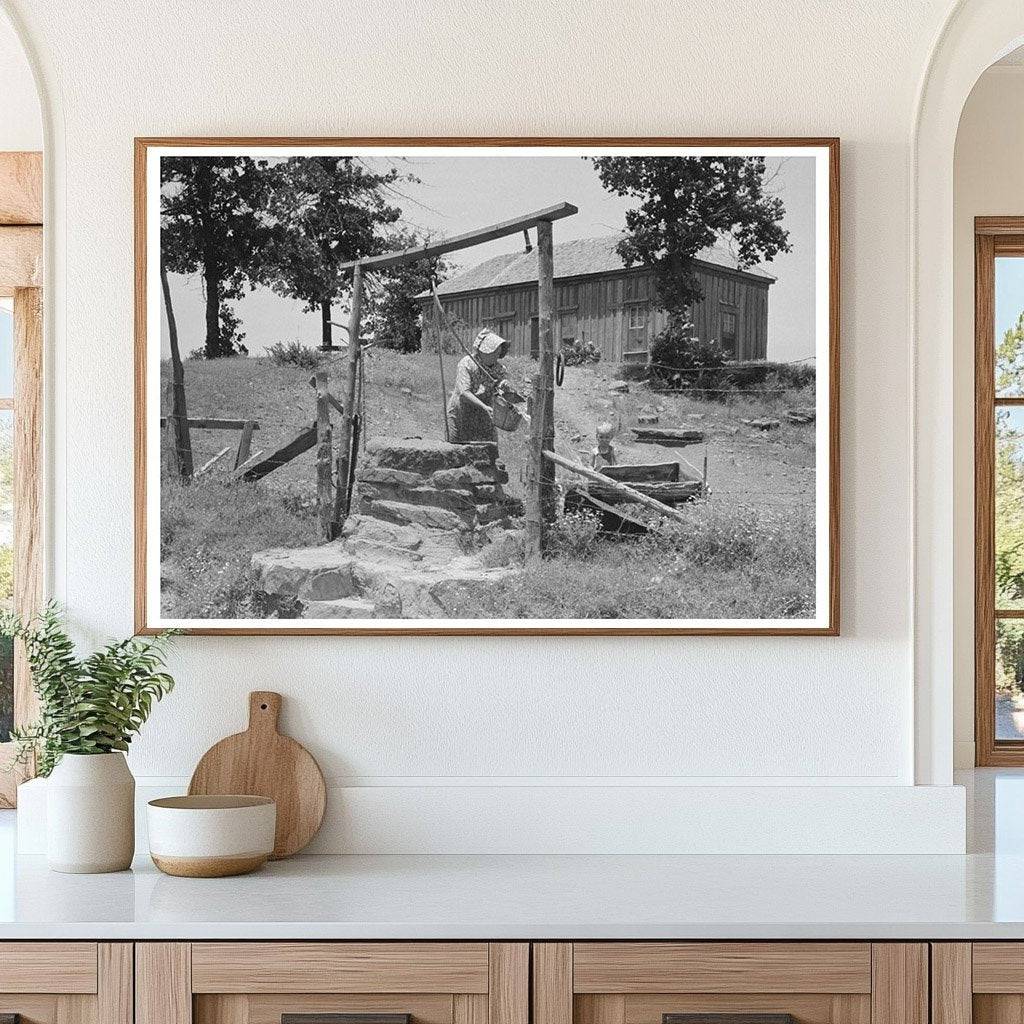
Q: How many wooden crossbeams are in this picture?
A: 1